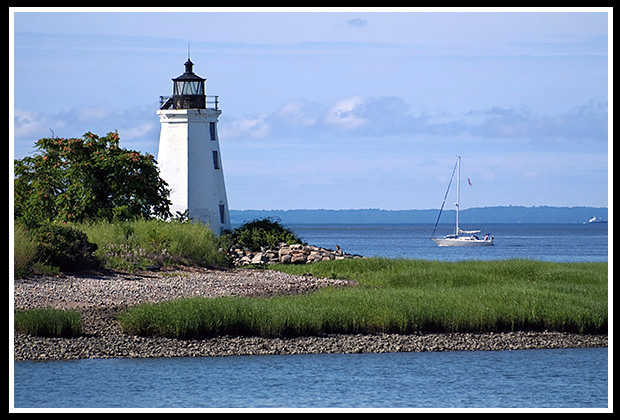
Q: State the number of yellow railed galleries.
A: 0